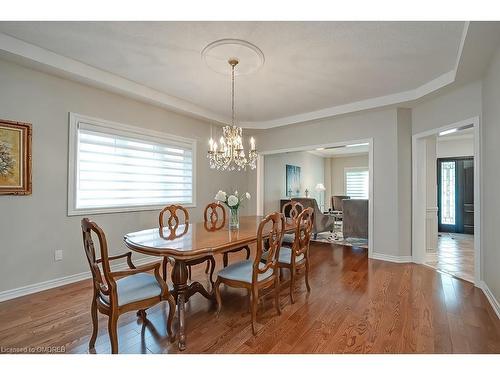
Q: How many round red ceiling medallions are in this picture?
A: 0